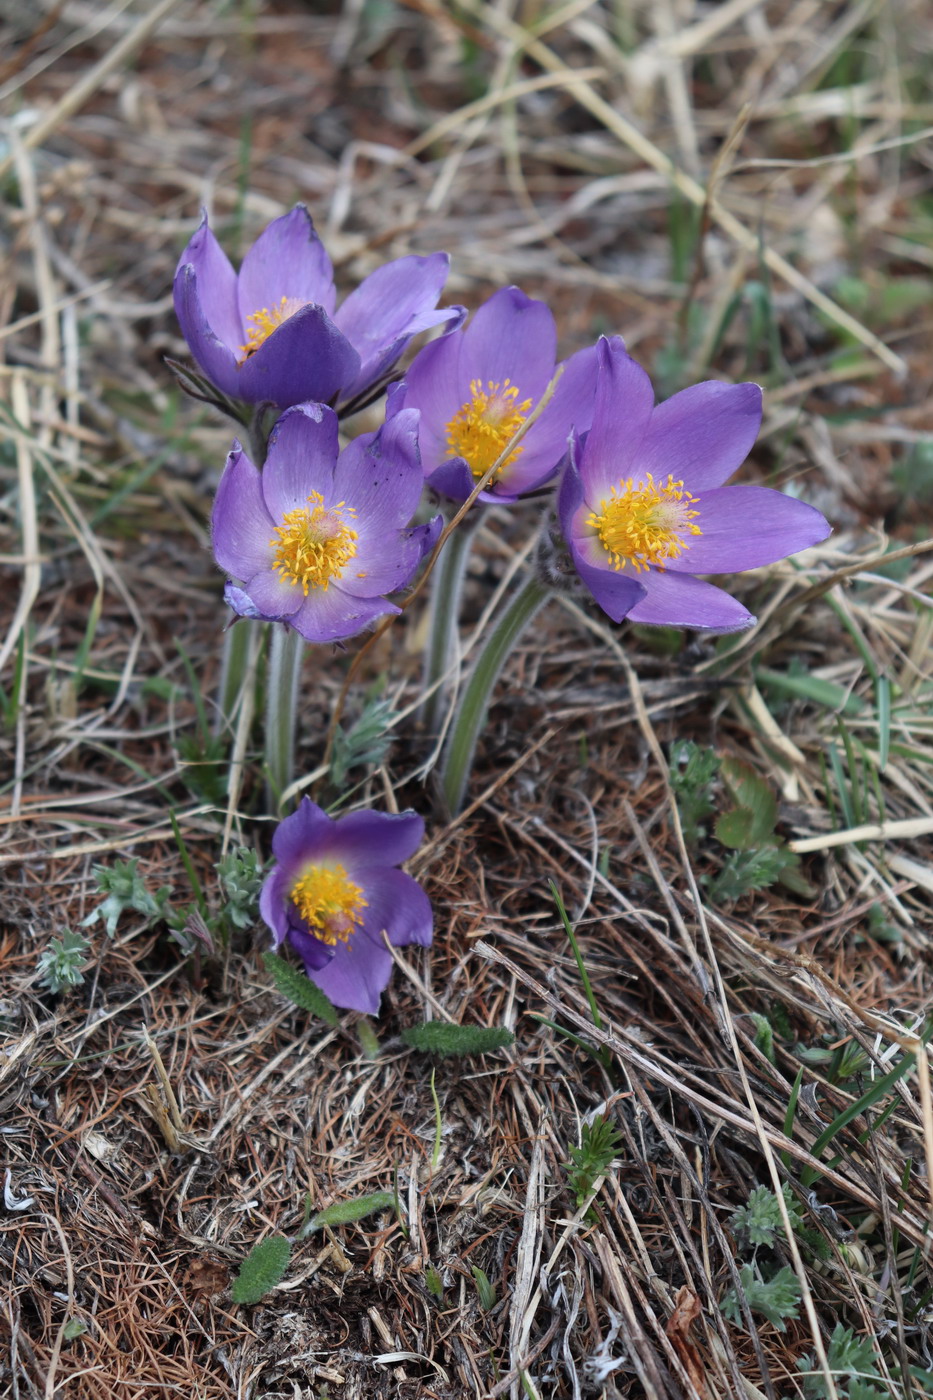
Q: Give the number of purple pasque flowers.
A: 5